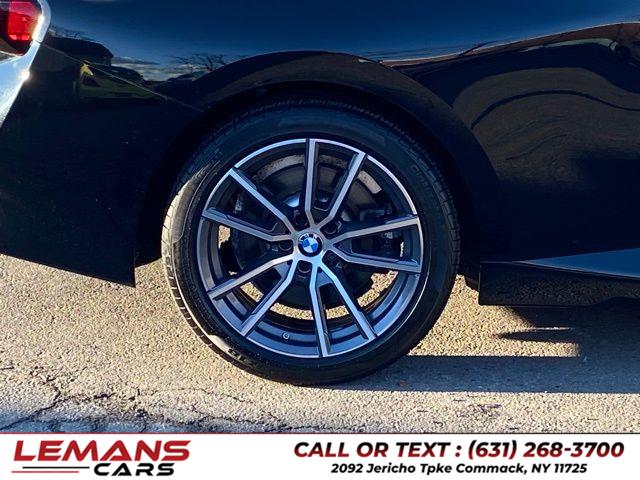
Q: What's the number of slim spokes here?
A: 10